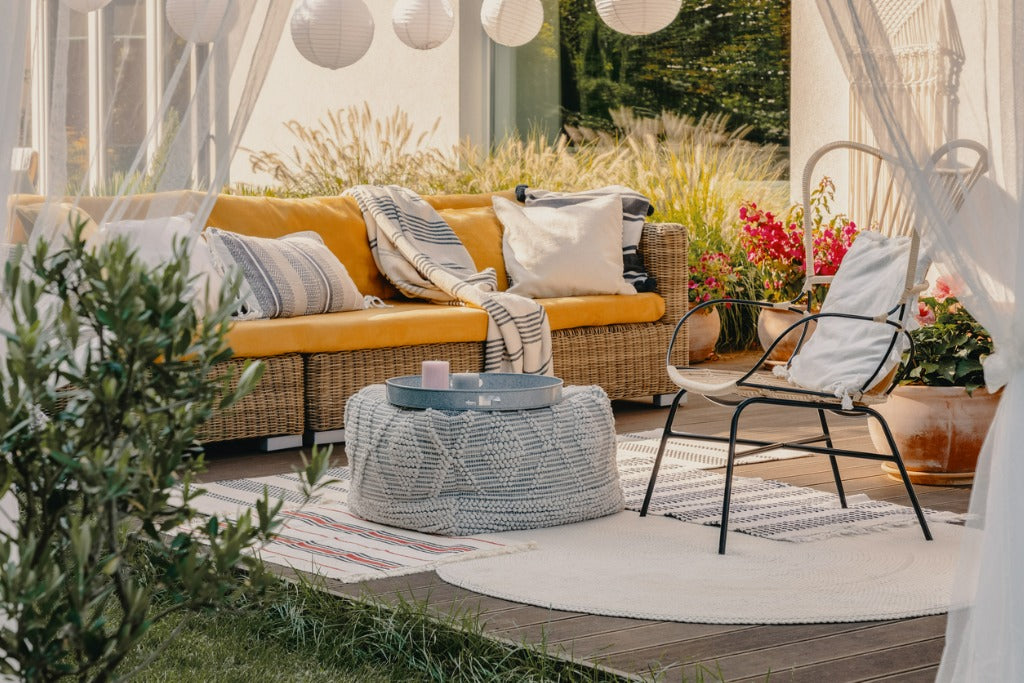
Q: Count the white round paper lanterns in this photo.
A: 6